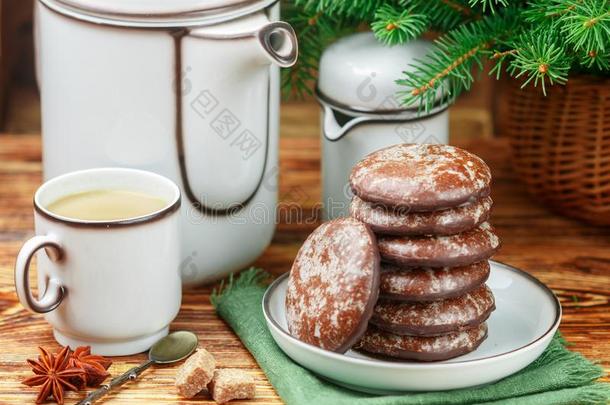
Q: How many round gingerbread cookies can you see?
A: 7